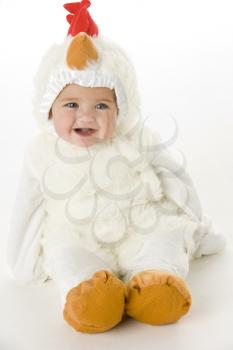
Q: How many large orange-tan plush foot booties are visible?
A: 2